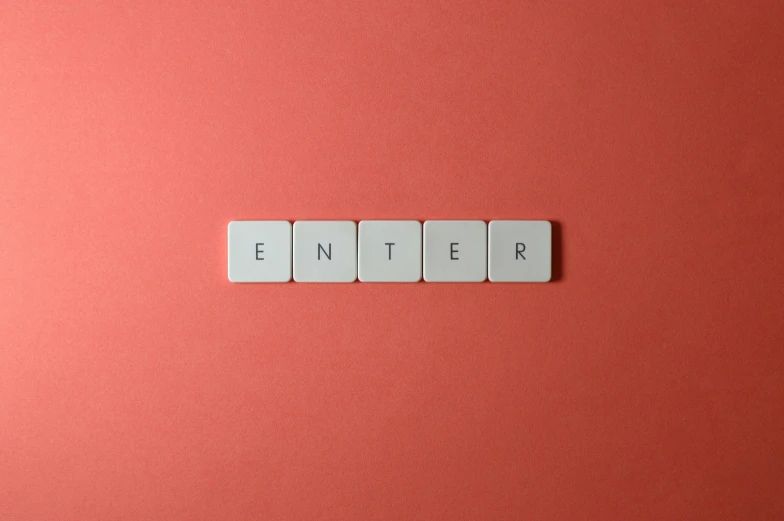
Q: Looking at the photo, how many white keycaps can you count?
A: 5